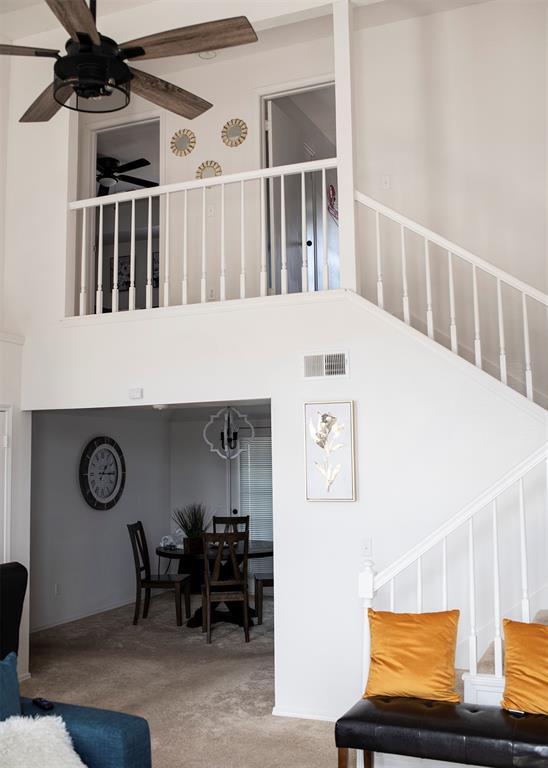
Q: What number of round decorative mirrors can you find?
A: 3